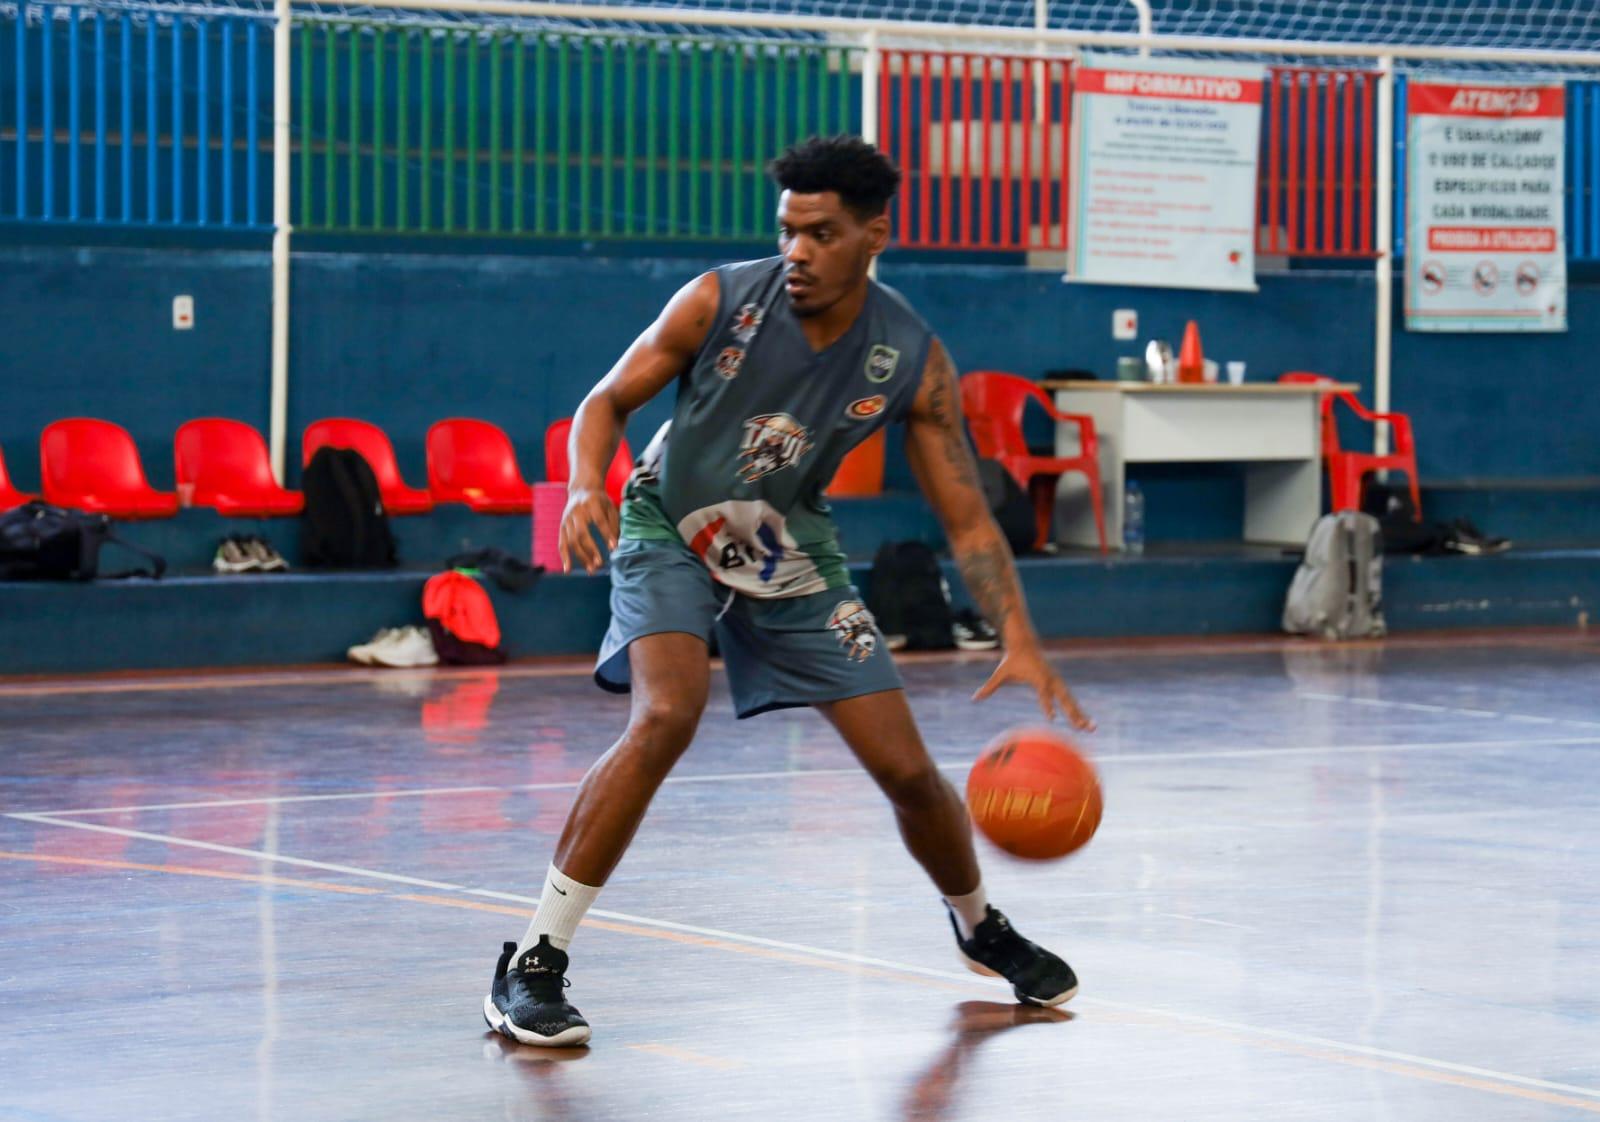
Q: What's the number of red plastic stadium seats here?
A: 6